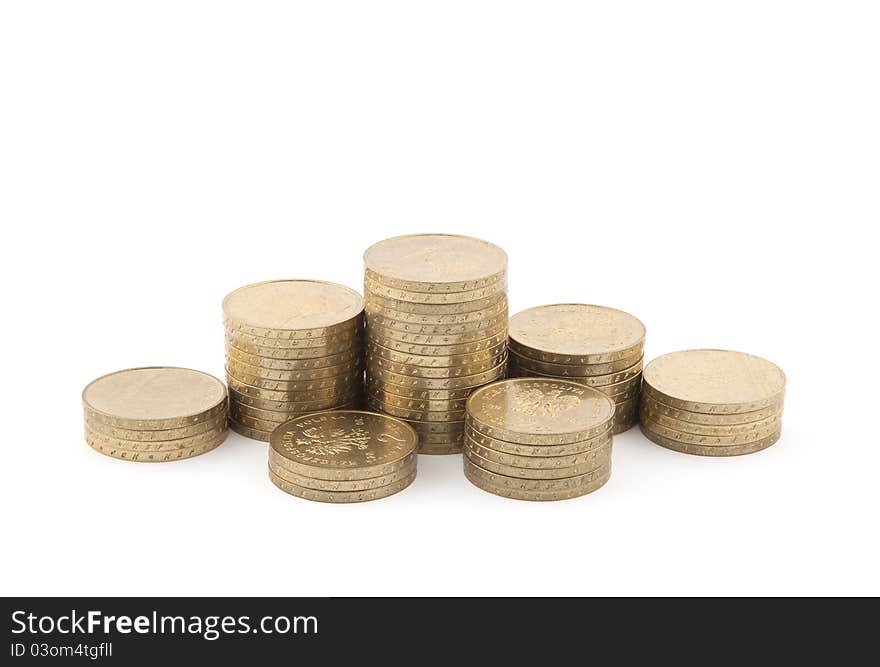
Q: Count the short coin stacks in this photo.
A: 4